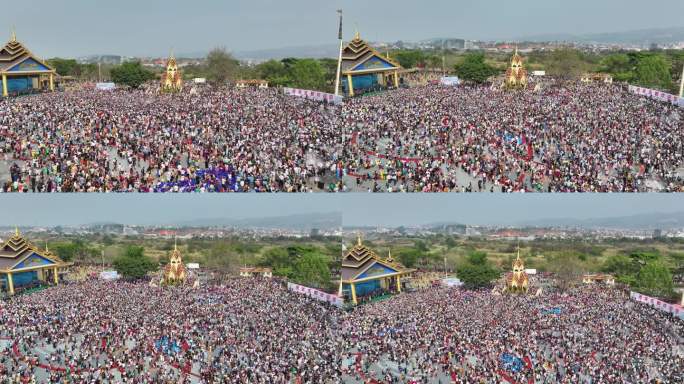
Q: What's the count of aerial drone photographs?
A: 4